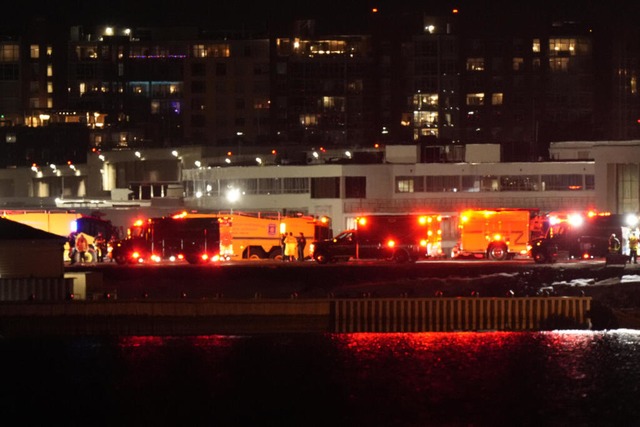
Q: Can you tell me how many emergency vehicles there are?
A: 6